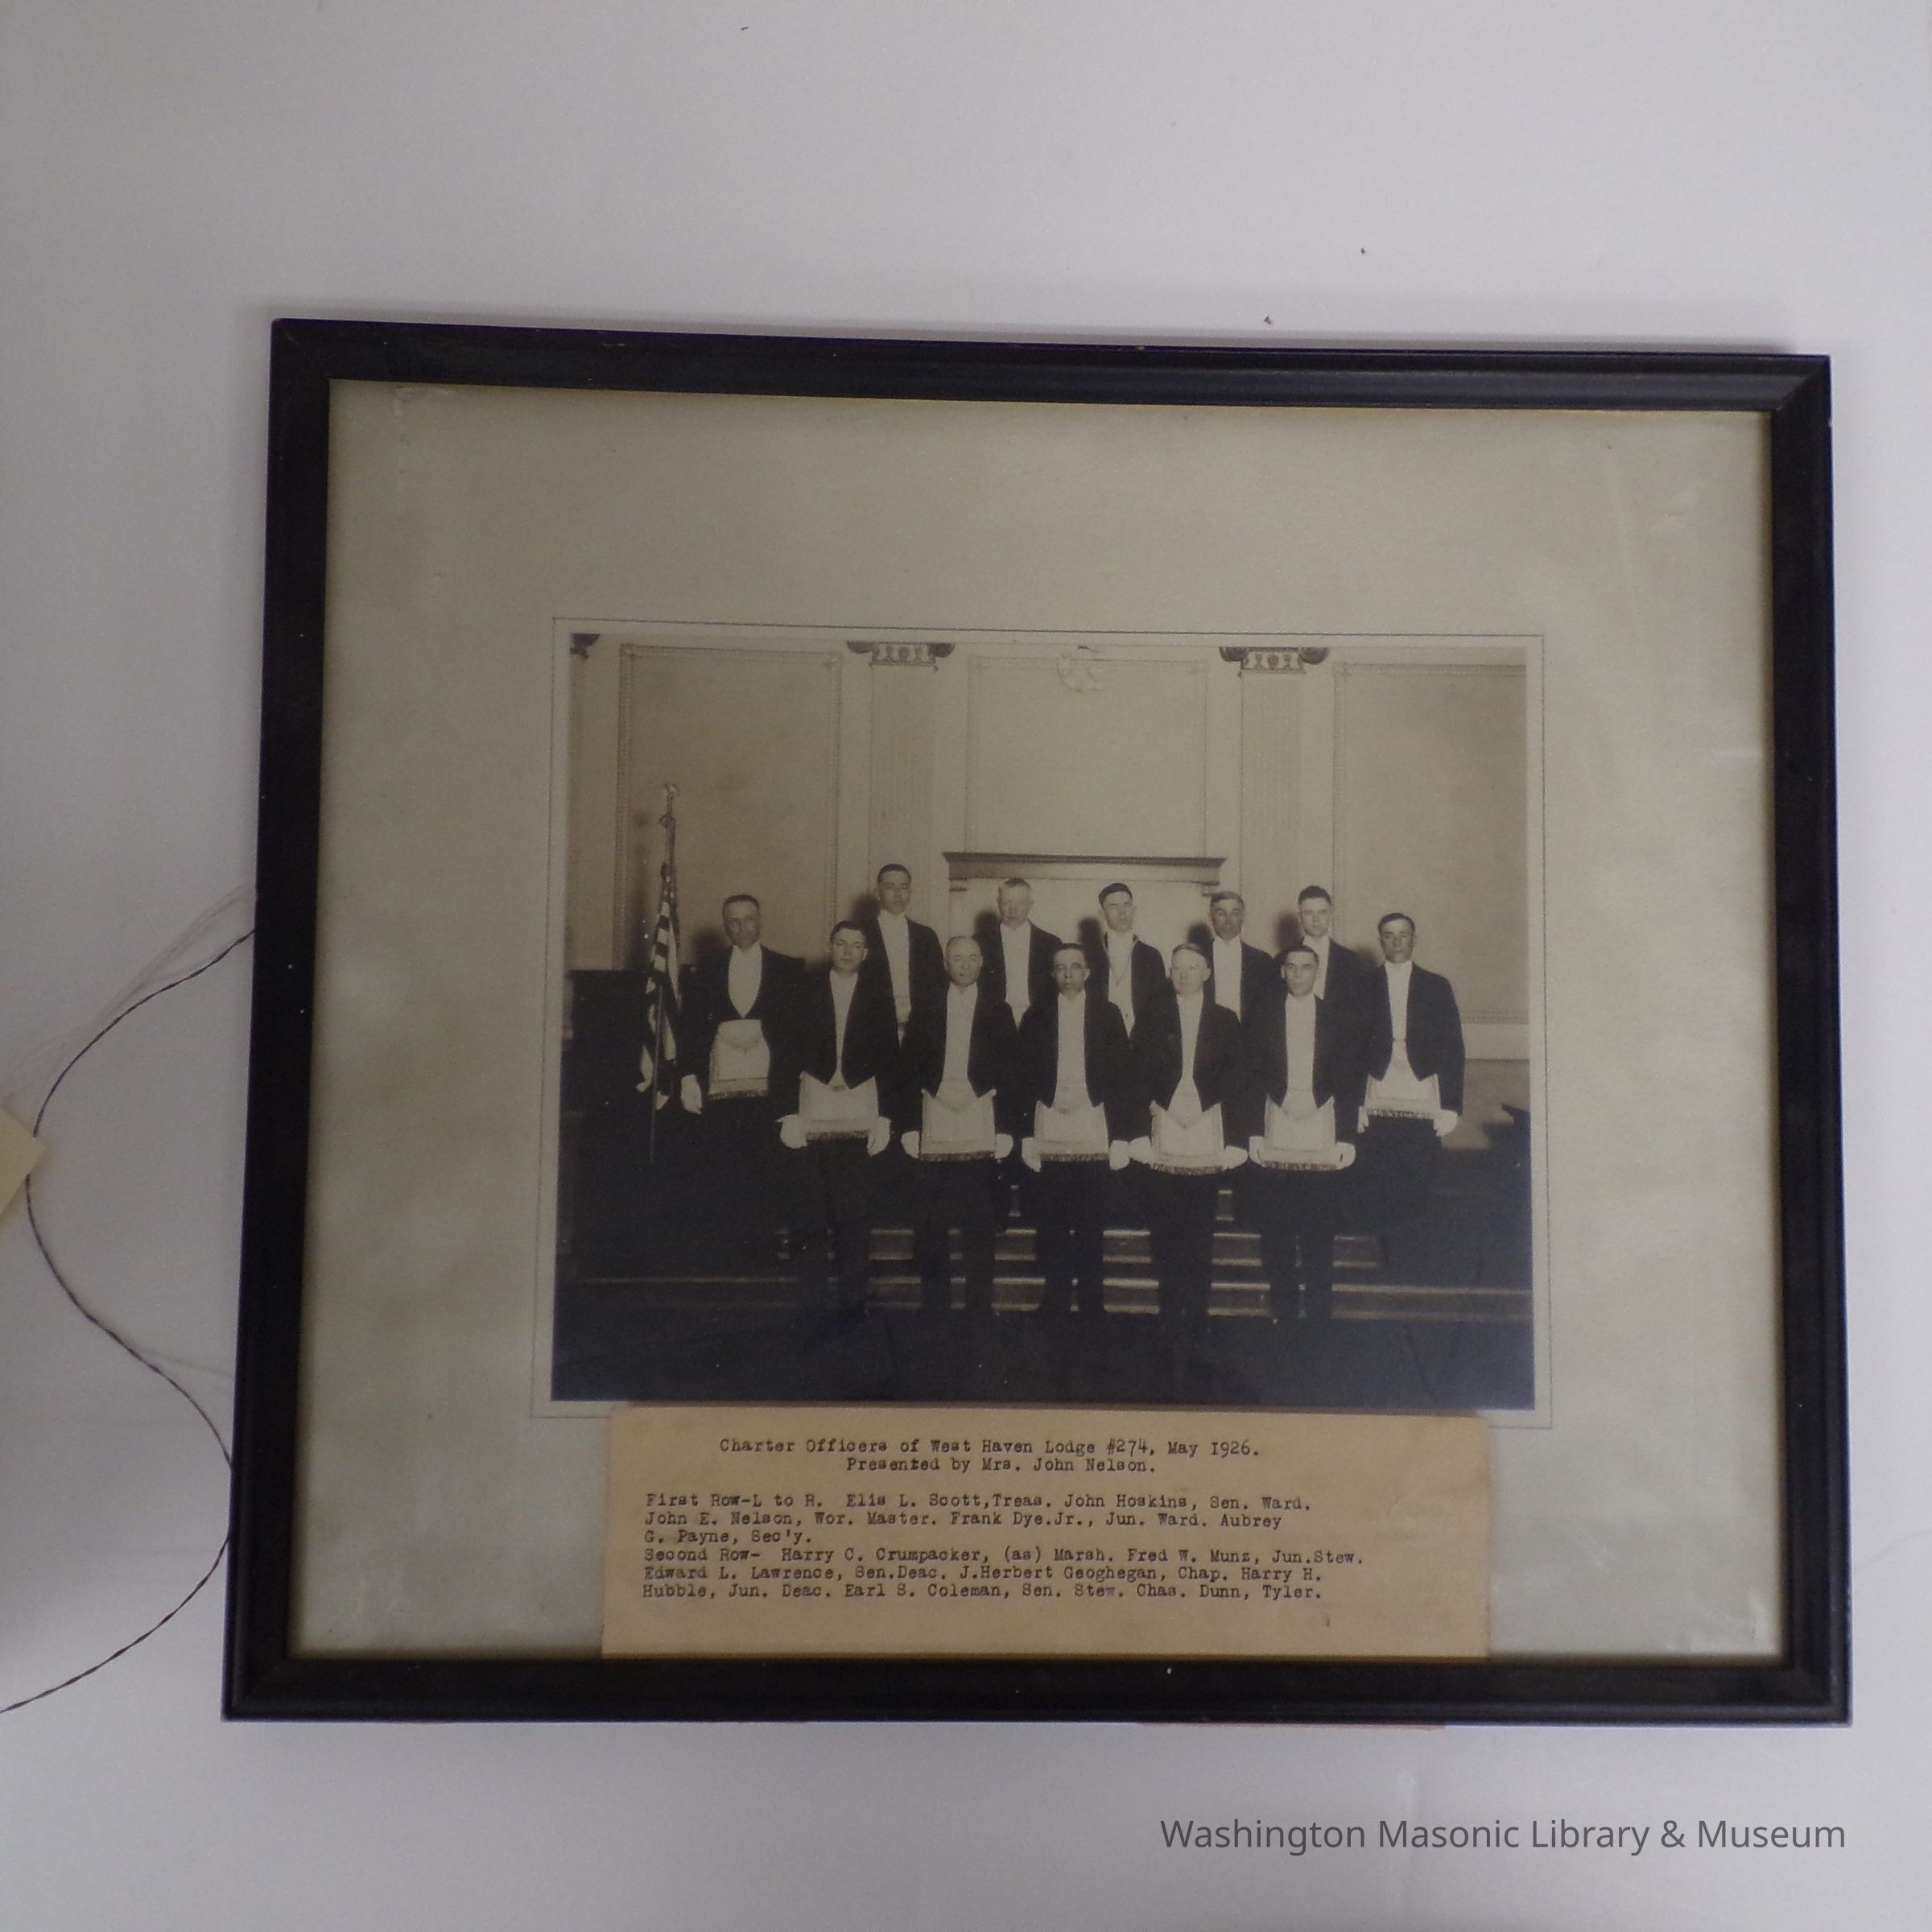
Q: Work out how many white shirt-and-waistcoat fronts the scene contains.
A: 12